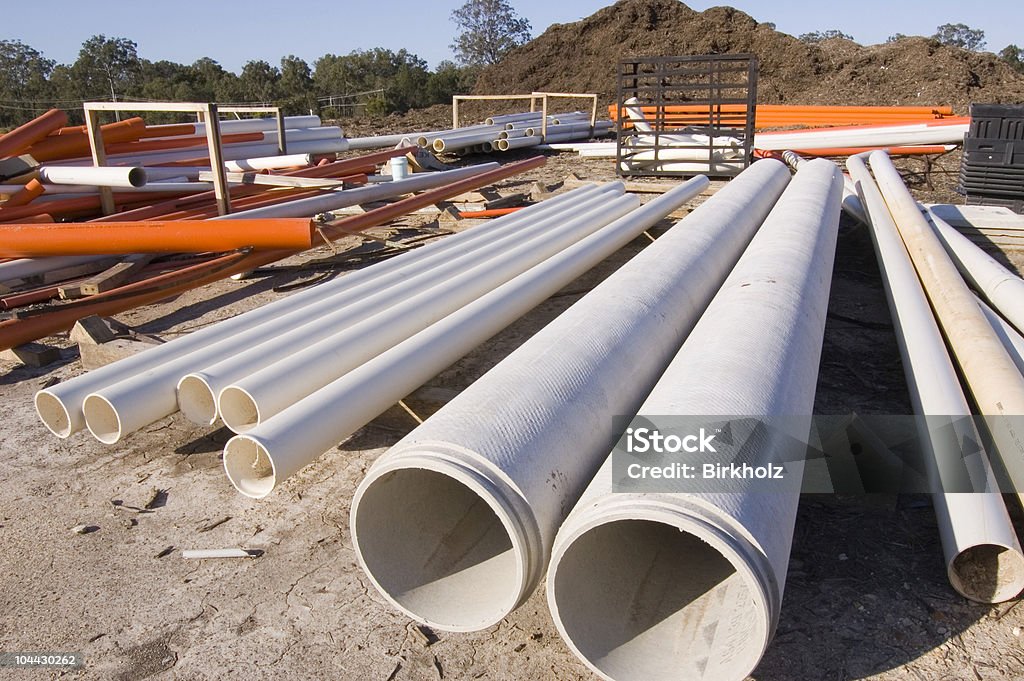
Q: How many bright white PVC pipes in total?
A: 5